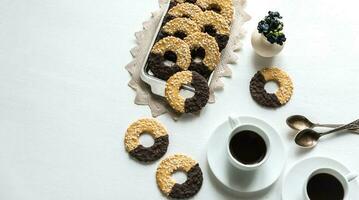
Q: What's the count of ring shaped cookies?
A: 11